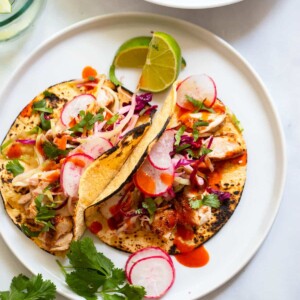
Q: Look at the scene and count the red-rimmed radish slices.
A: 8